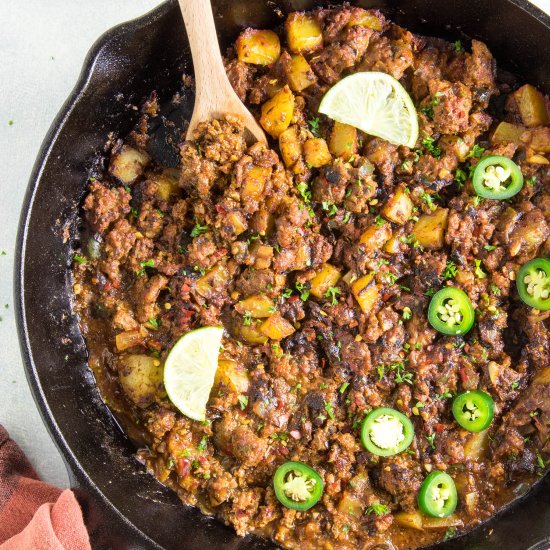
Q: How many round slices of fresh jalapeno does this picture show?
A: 7